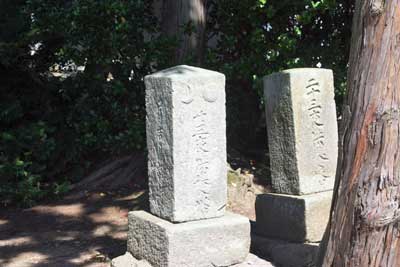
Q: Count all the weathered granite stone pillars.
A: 2